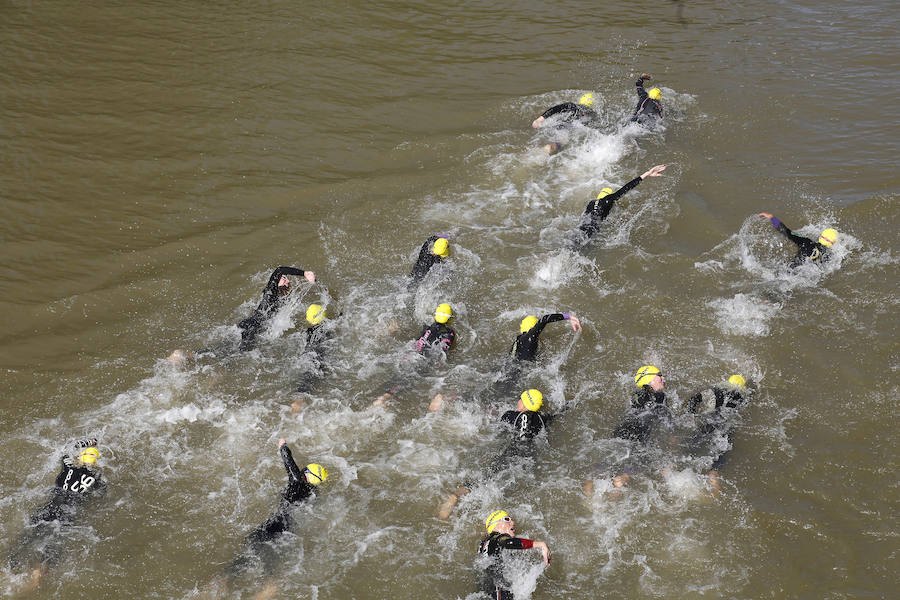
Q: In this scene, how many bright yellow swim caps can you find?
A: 14